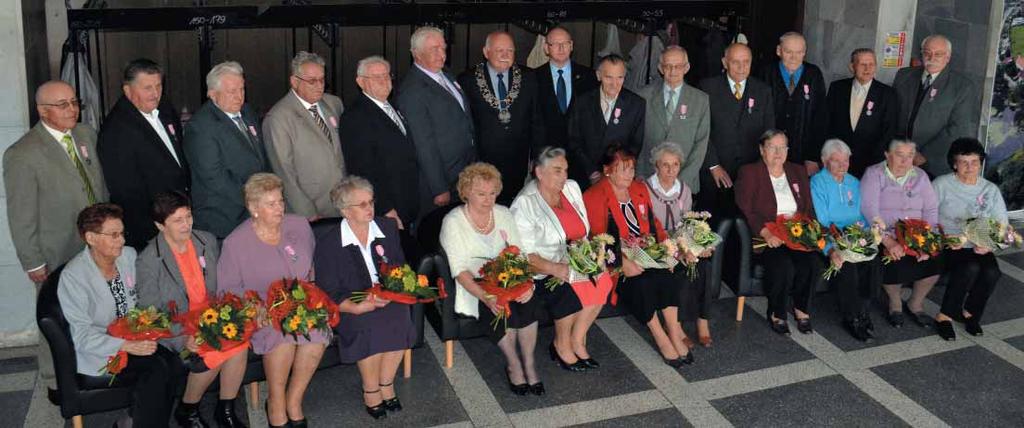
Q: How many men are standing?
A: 14